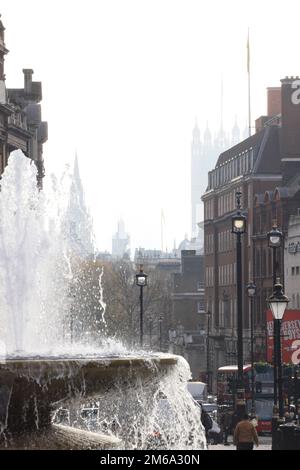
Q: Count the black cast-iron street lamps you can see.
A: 5